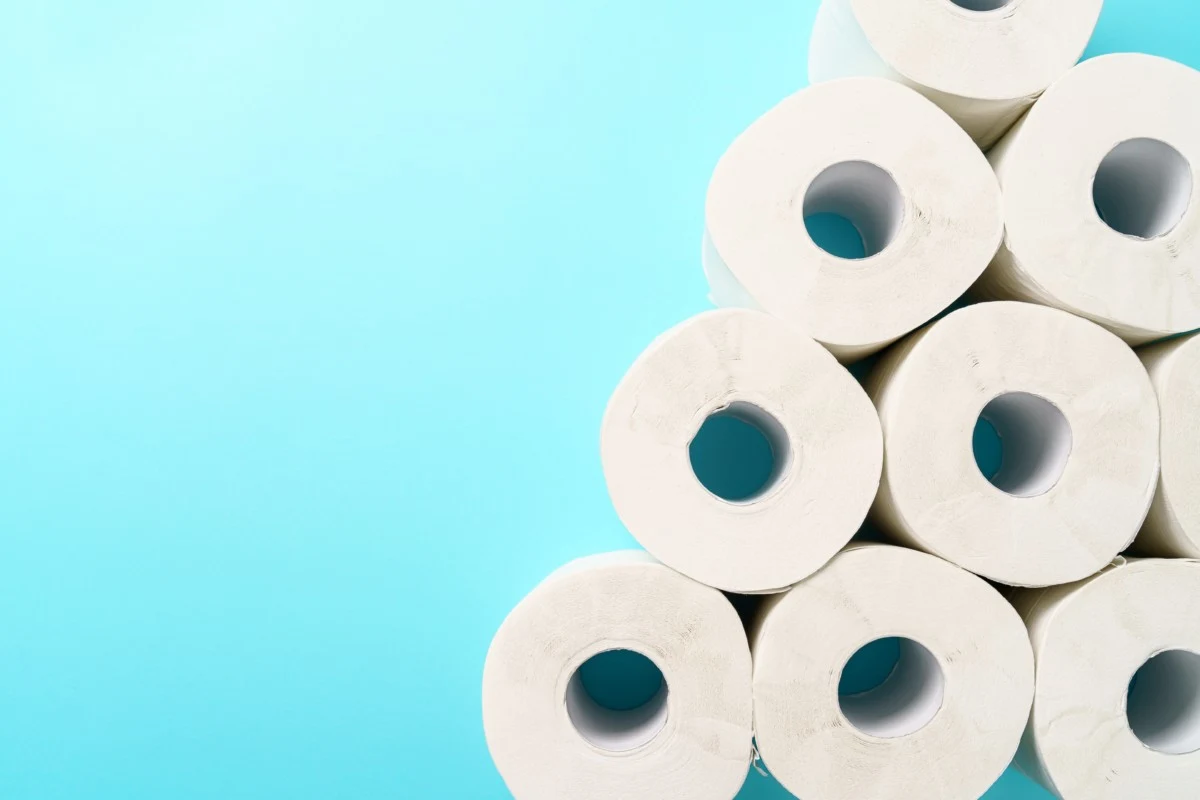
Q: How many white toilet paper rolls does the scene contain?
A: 9